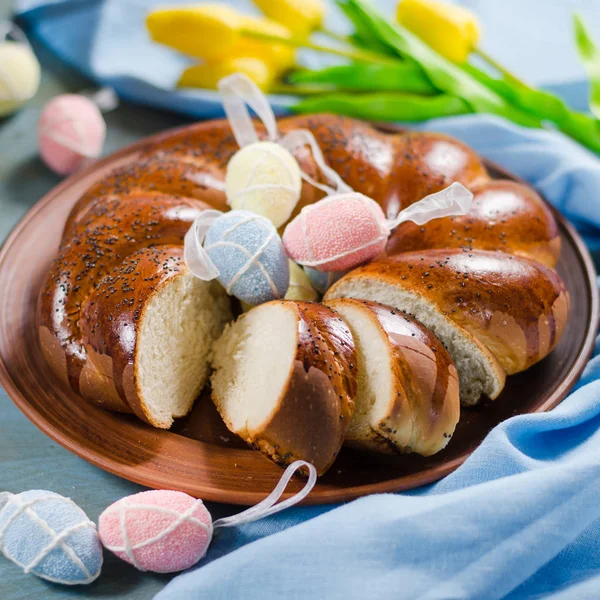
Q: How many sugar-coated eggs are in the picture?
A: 9